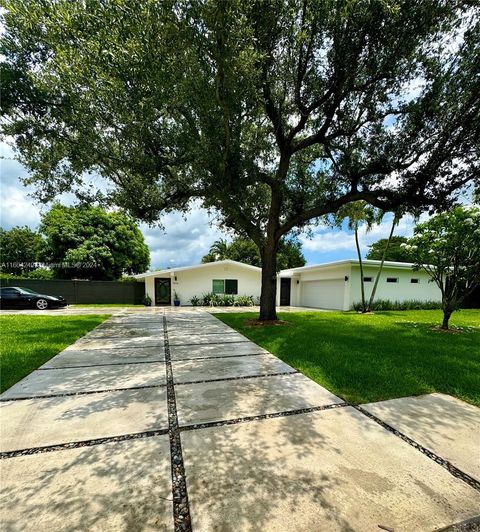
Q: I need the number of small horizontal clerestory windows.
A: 3